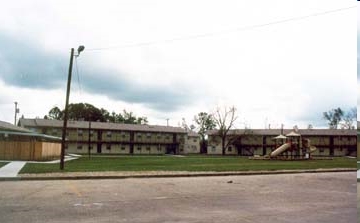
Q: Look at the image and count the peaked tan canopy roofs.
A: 2